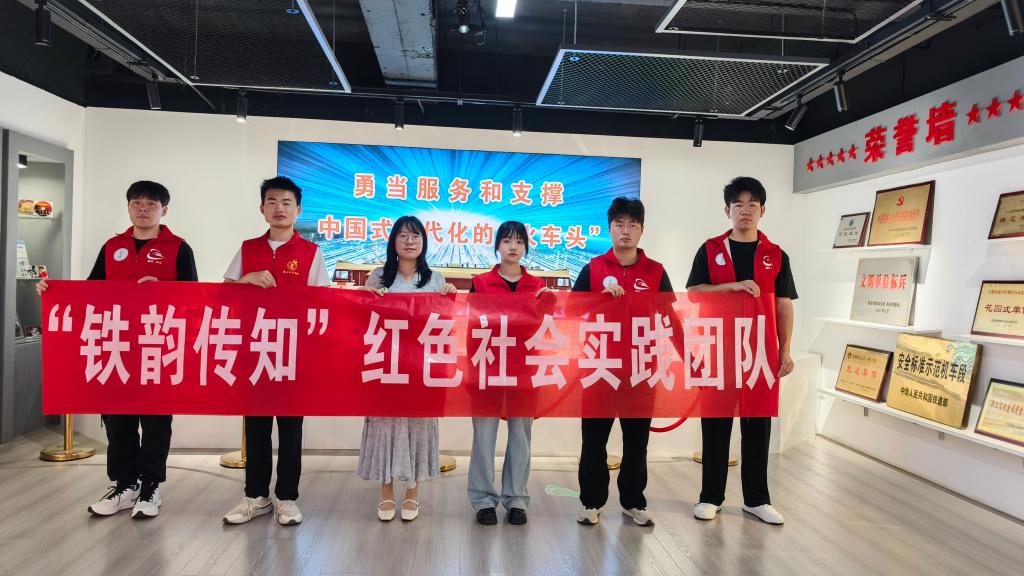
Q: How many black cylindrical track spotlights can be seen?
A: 9